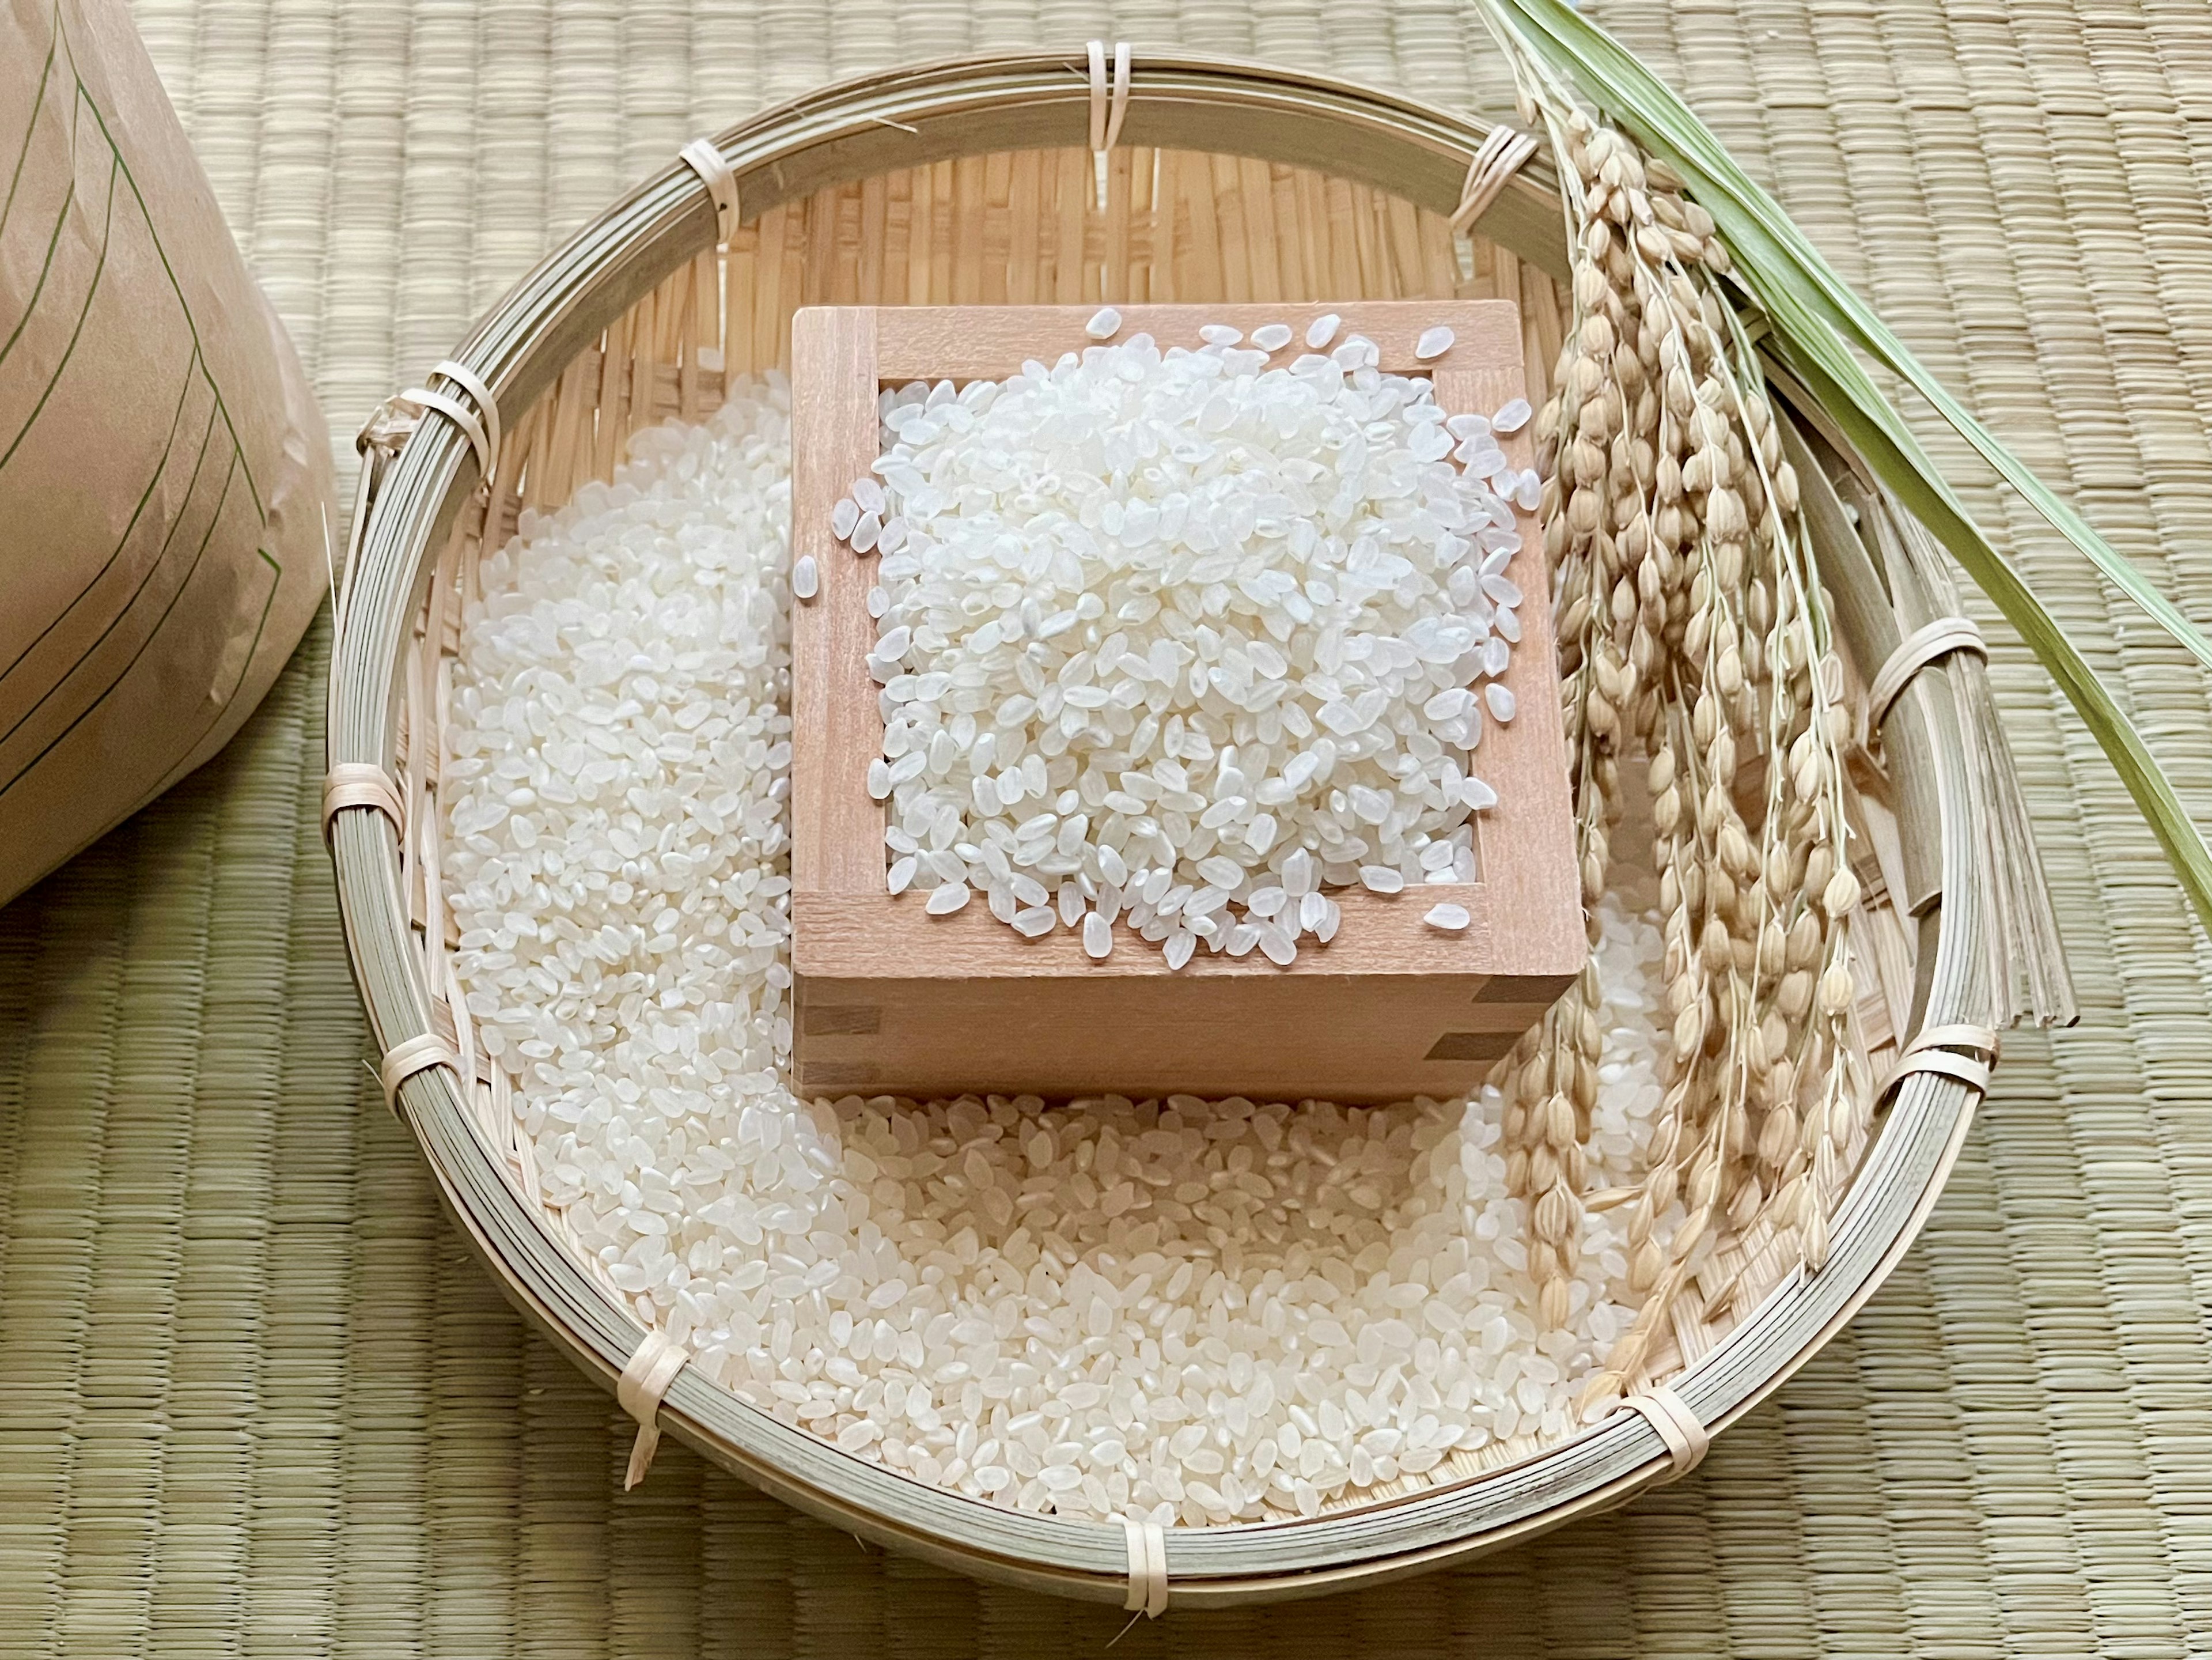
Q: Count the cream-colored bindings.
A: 11